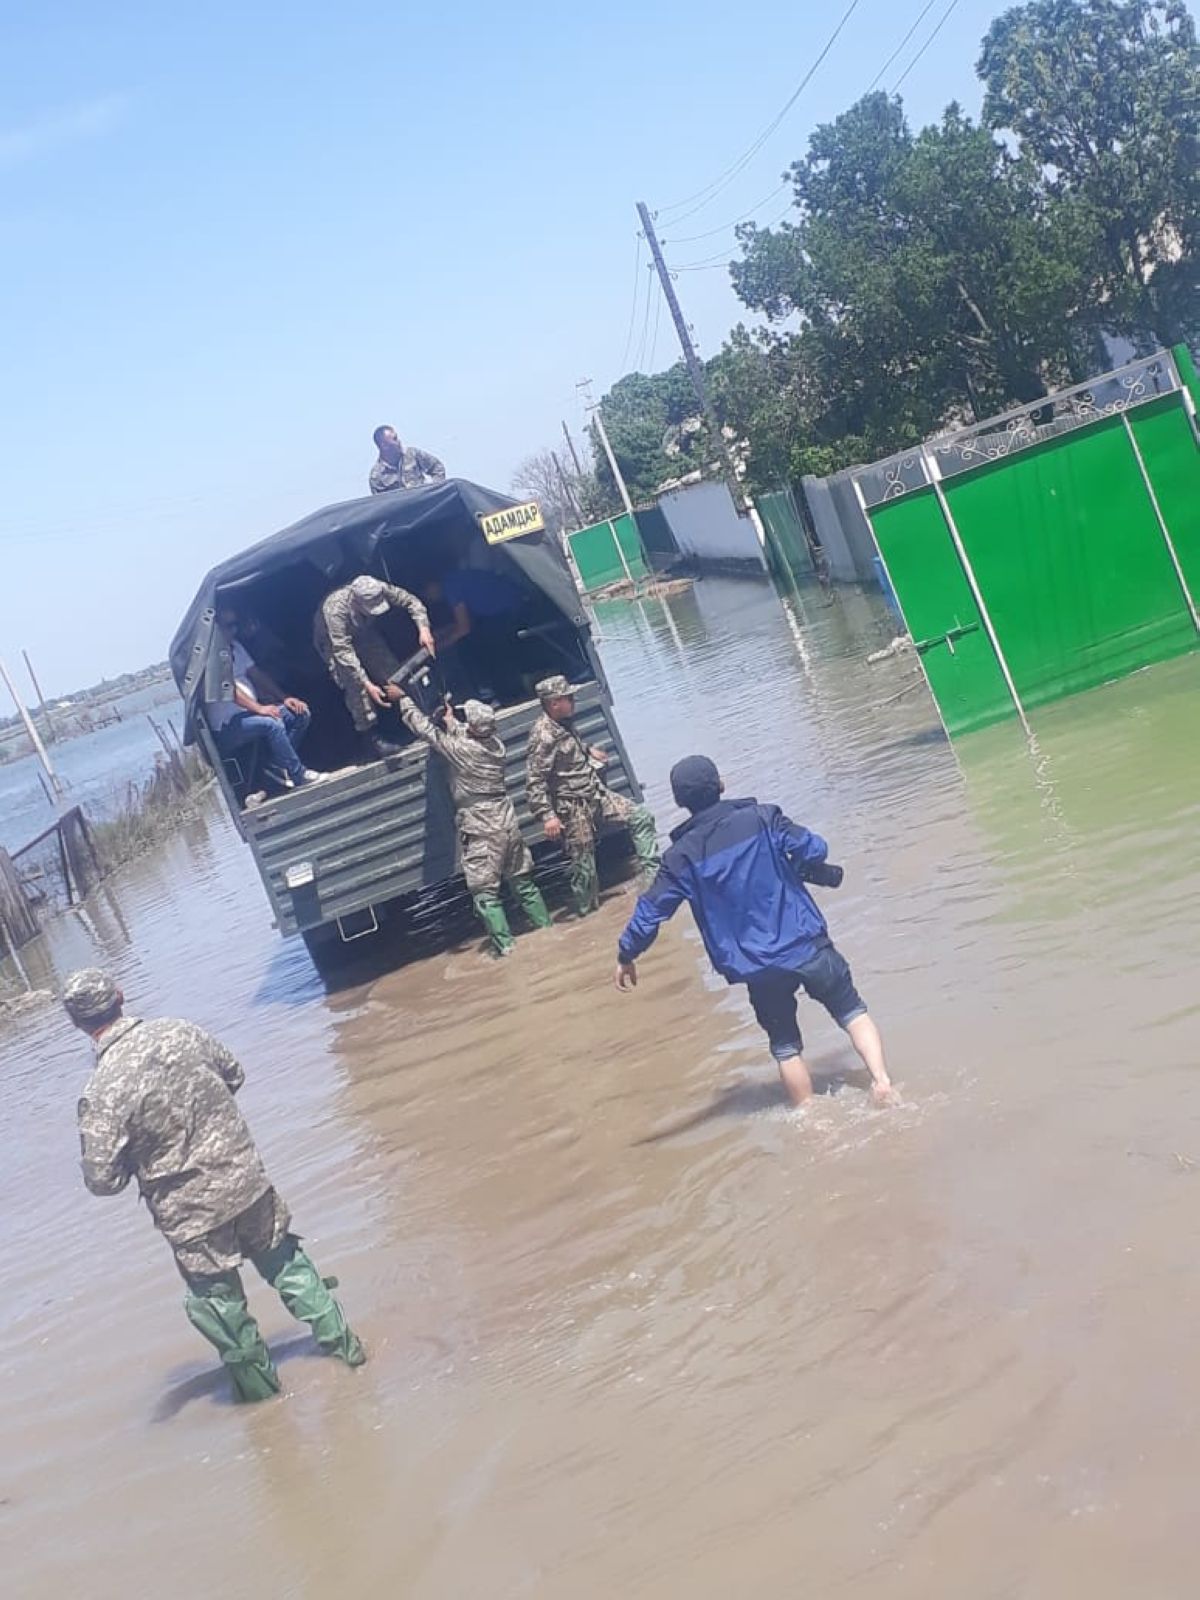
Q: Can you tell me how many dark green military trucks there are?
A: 1